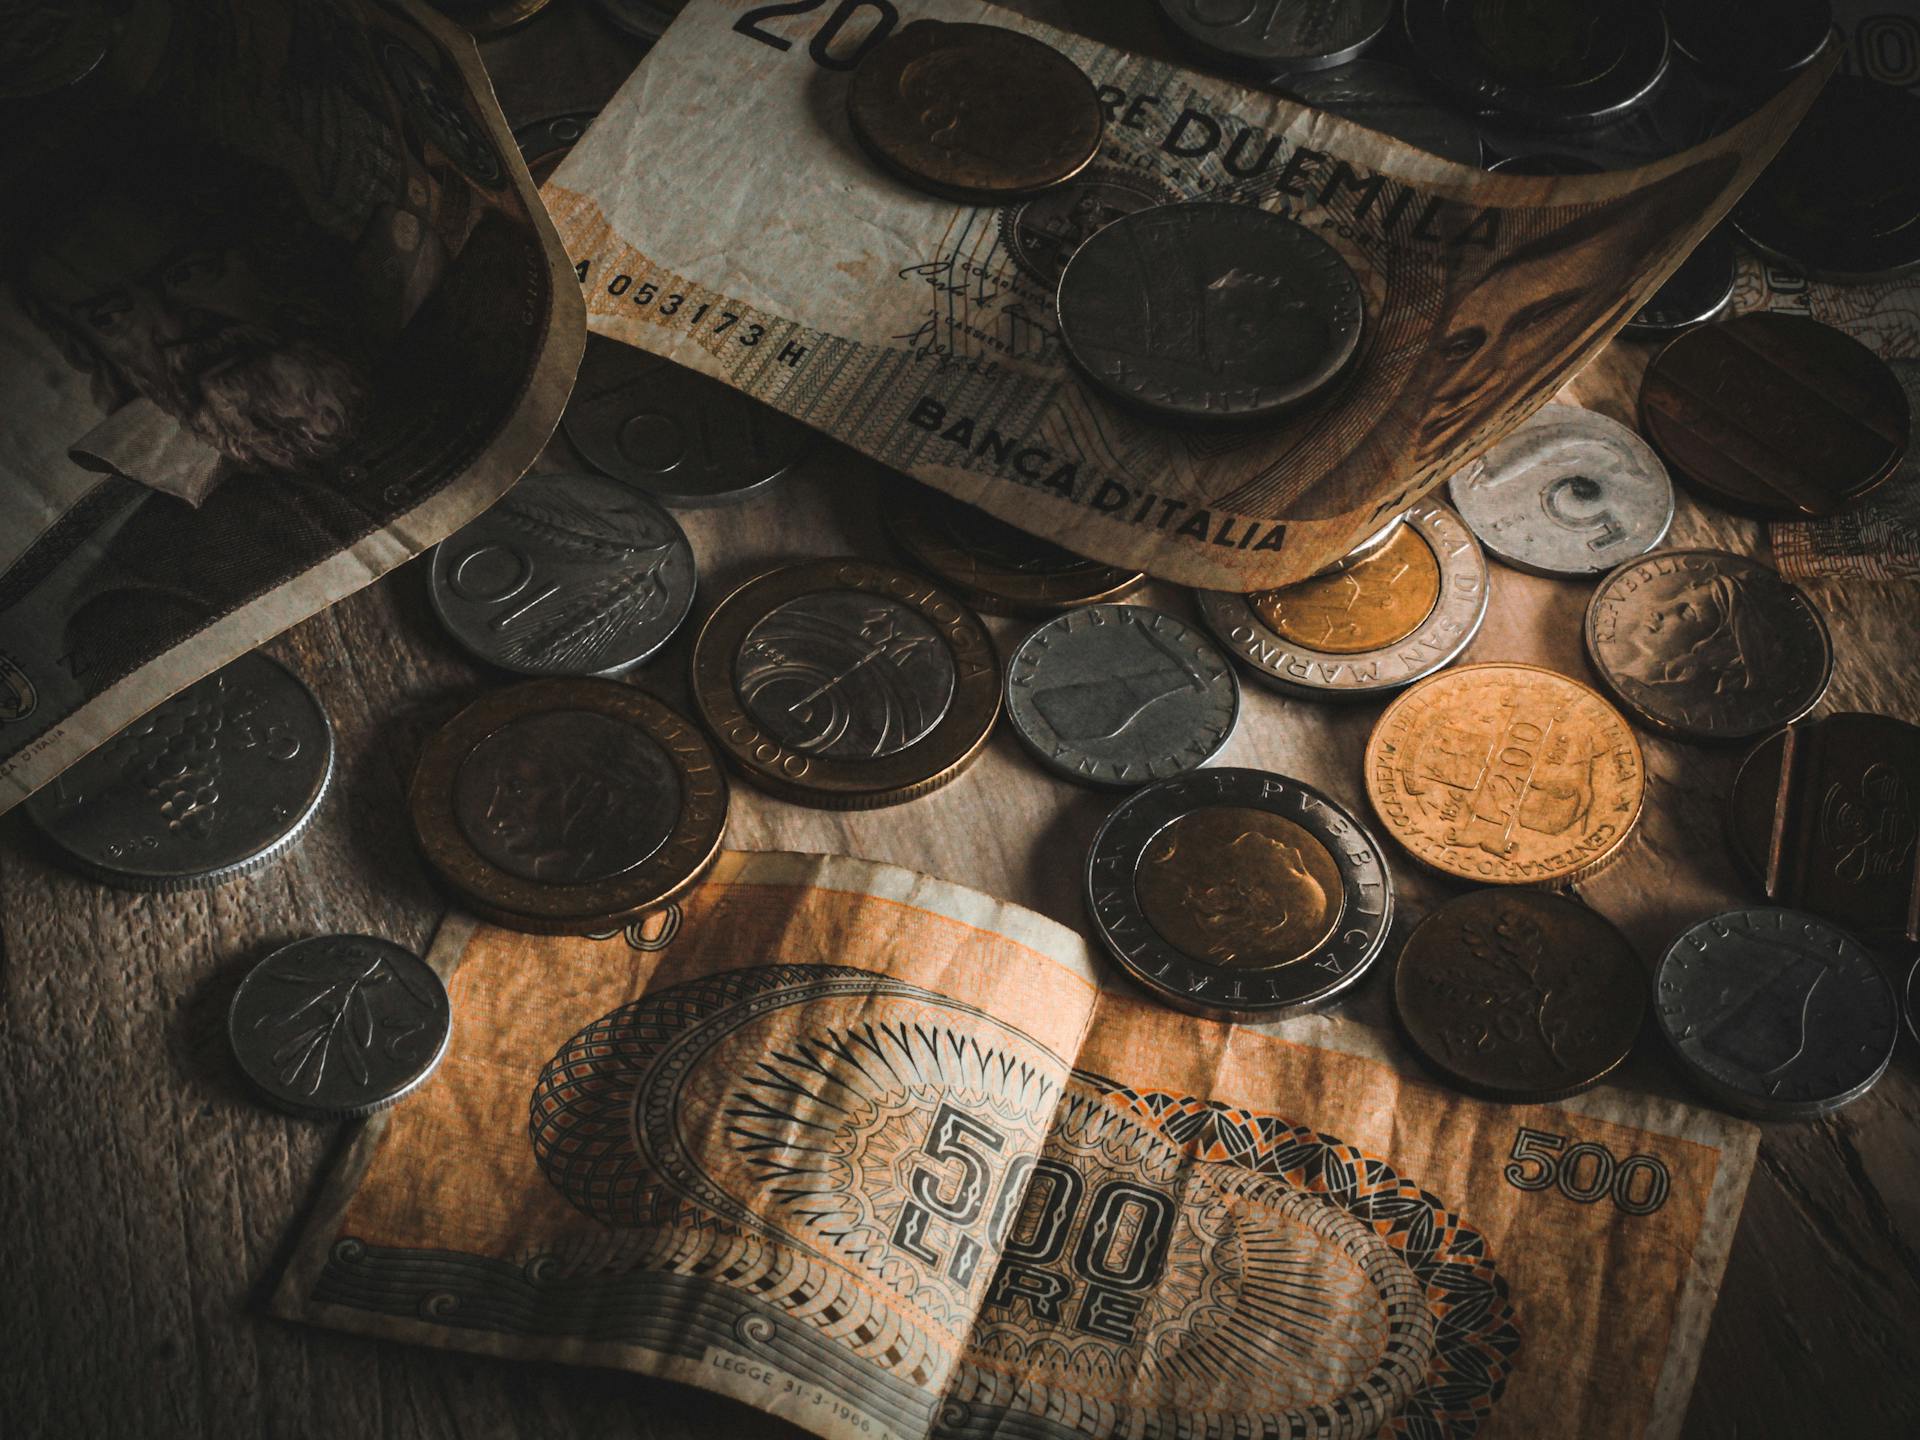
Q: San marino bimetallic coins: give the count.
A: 1